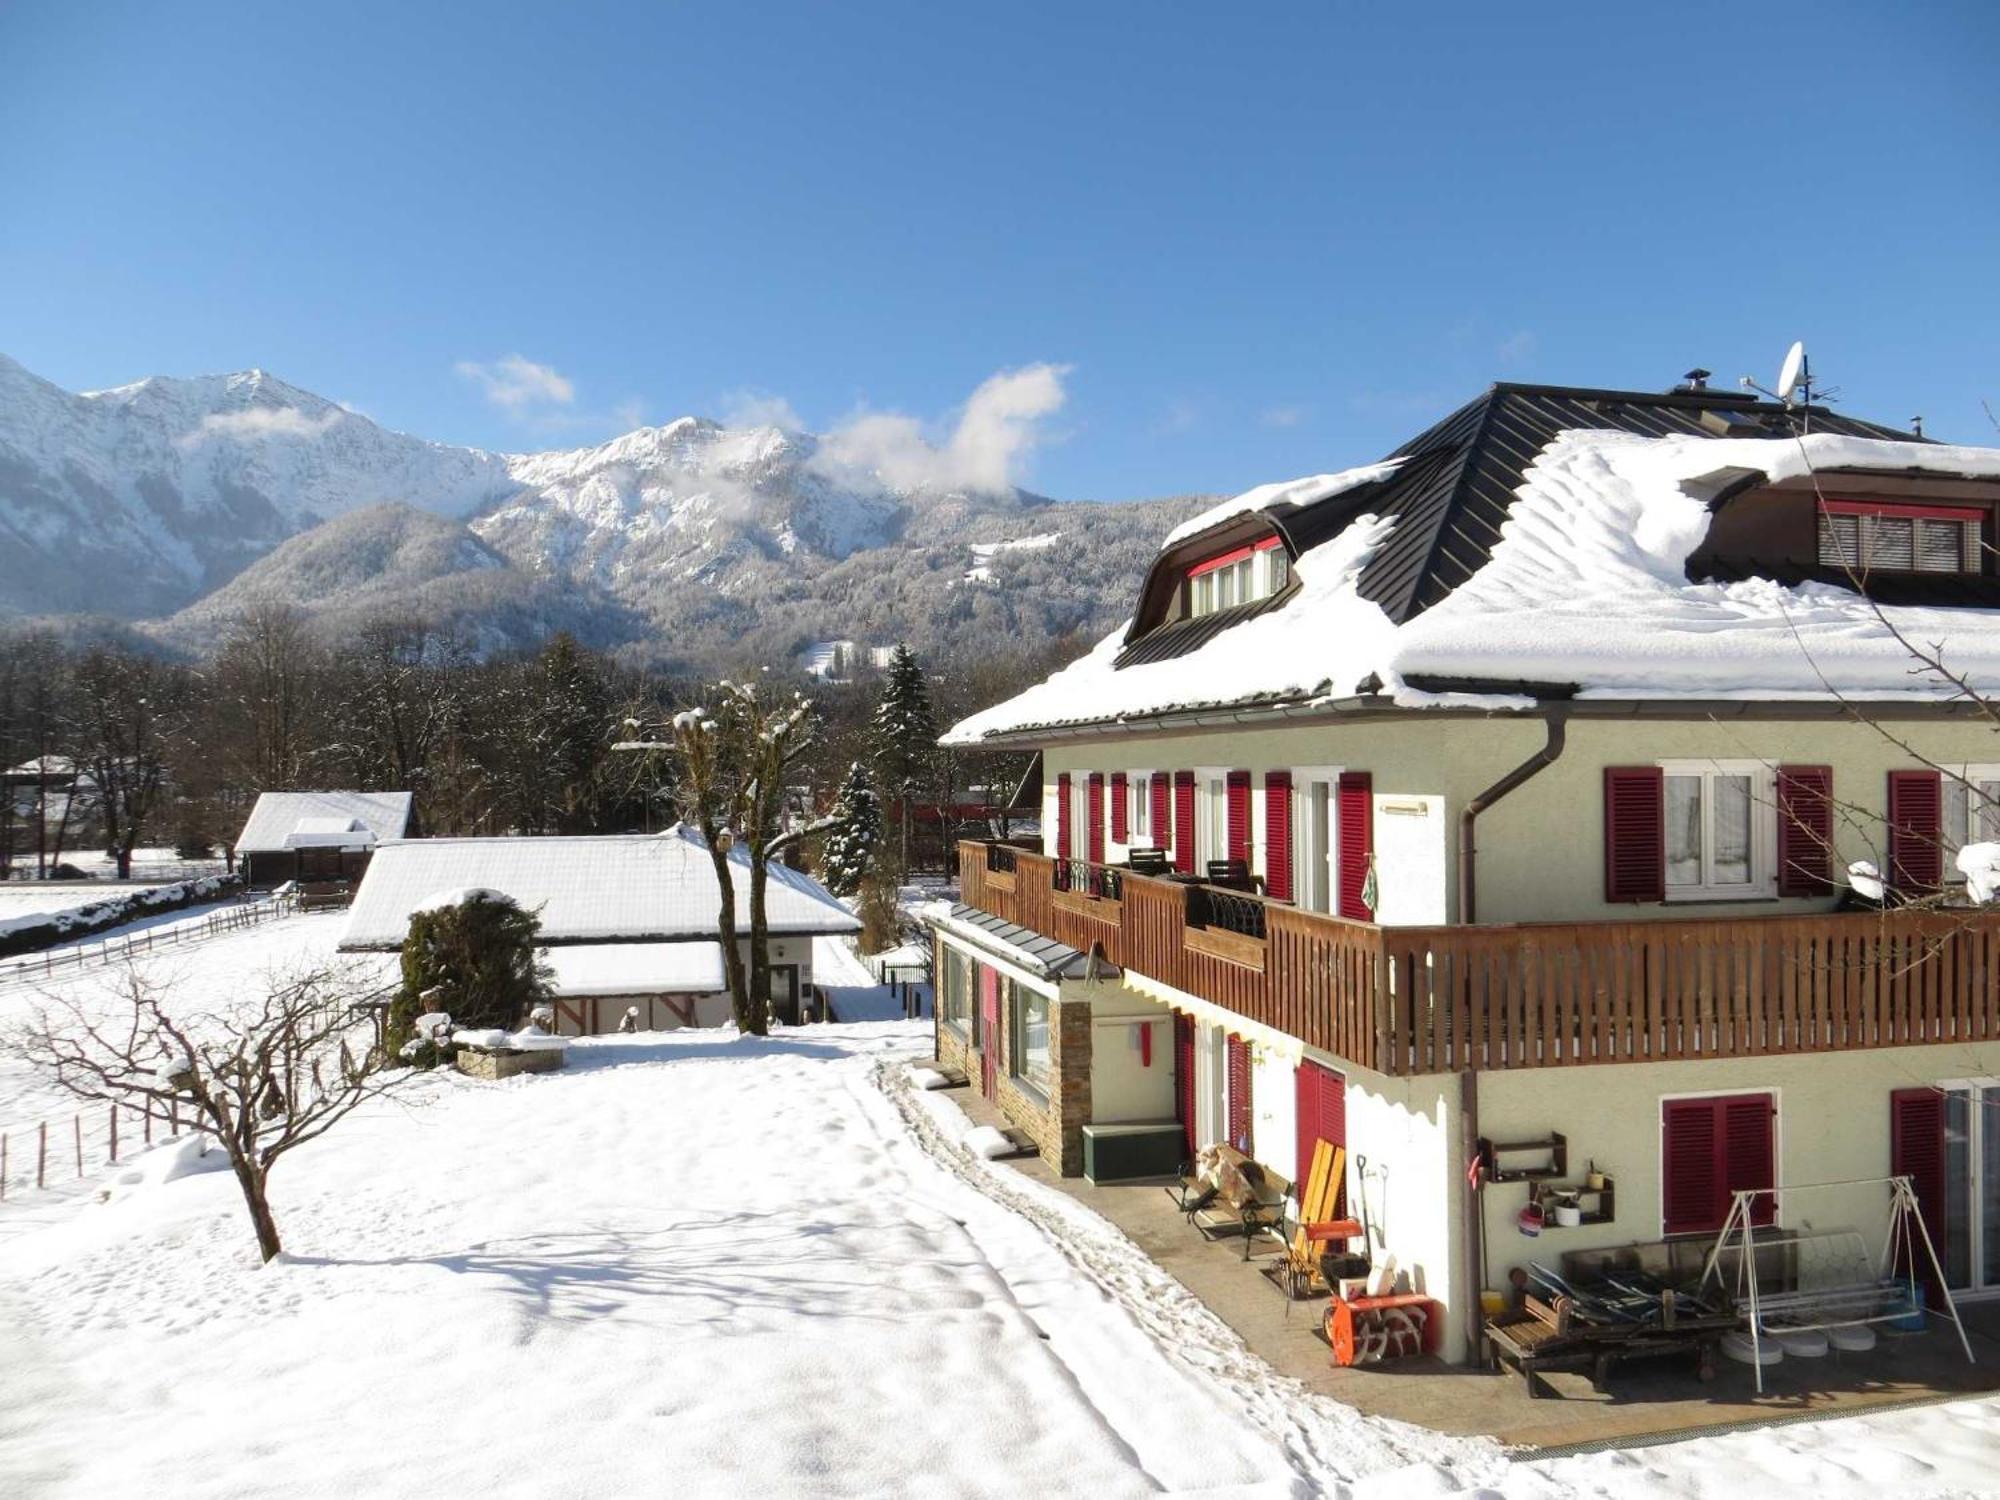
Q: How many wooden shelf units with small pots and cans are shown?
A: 2